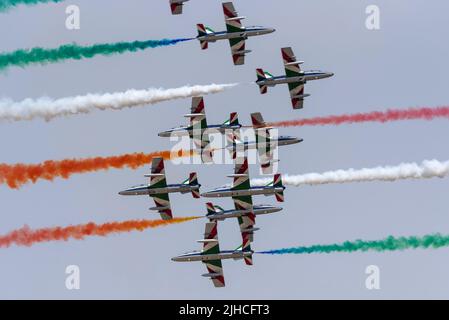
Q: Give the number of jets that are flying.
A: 9